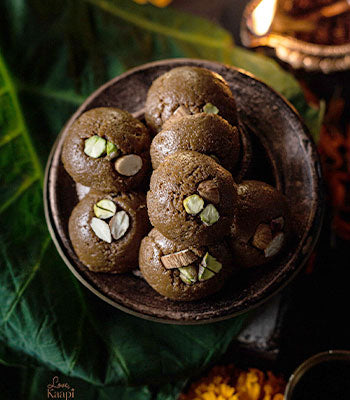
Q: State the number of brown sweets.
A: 7